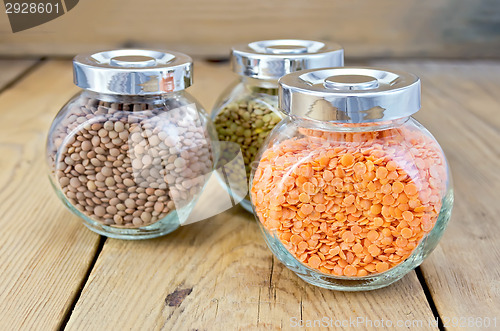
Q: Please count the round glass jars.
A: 3